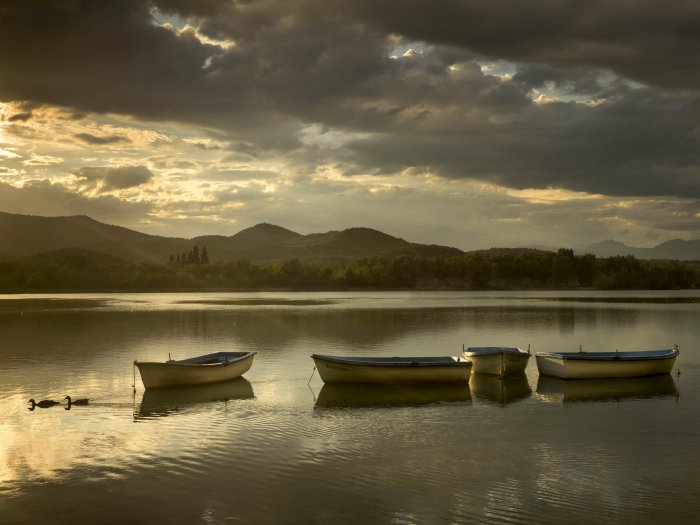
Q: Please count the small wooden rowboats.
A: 4